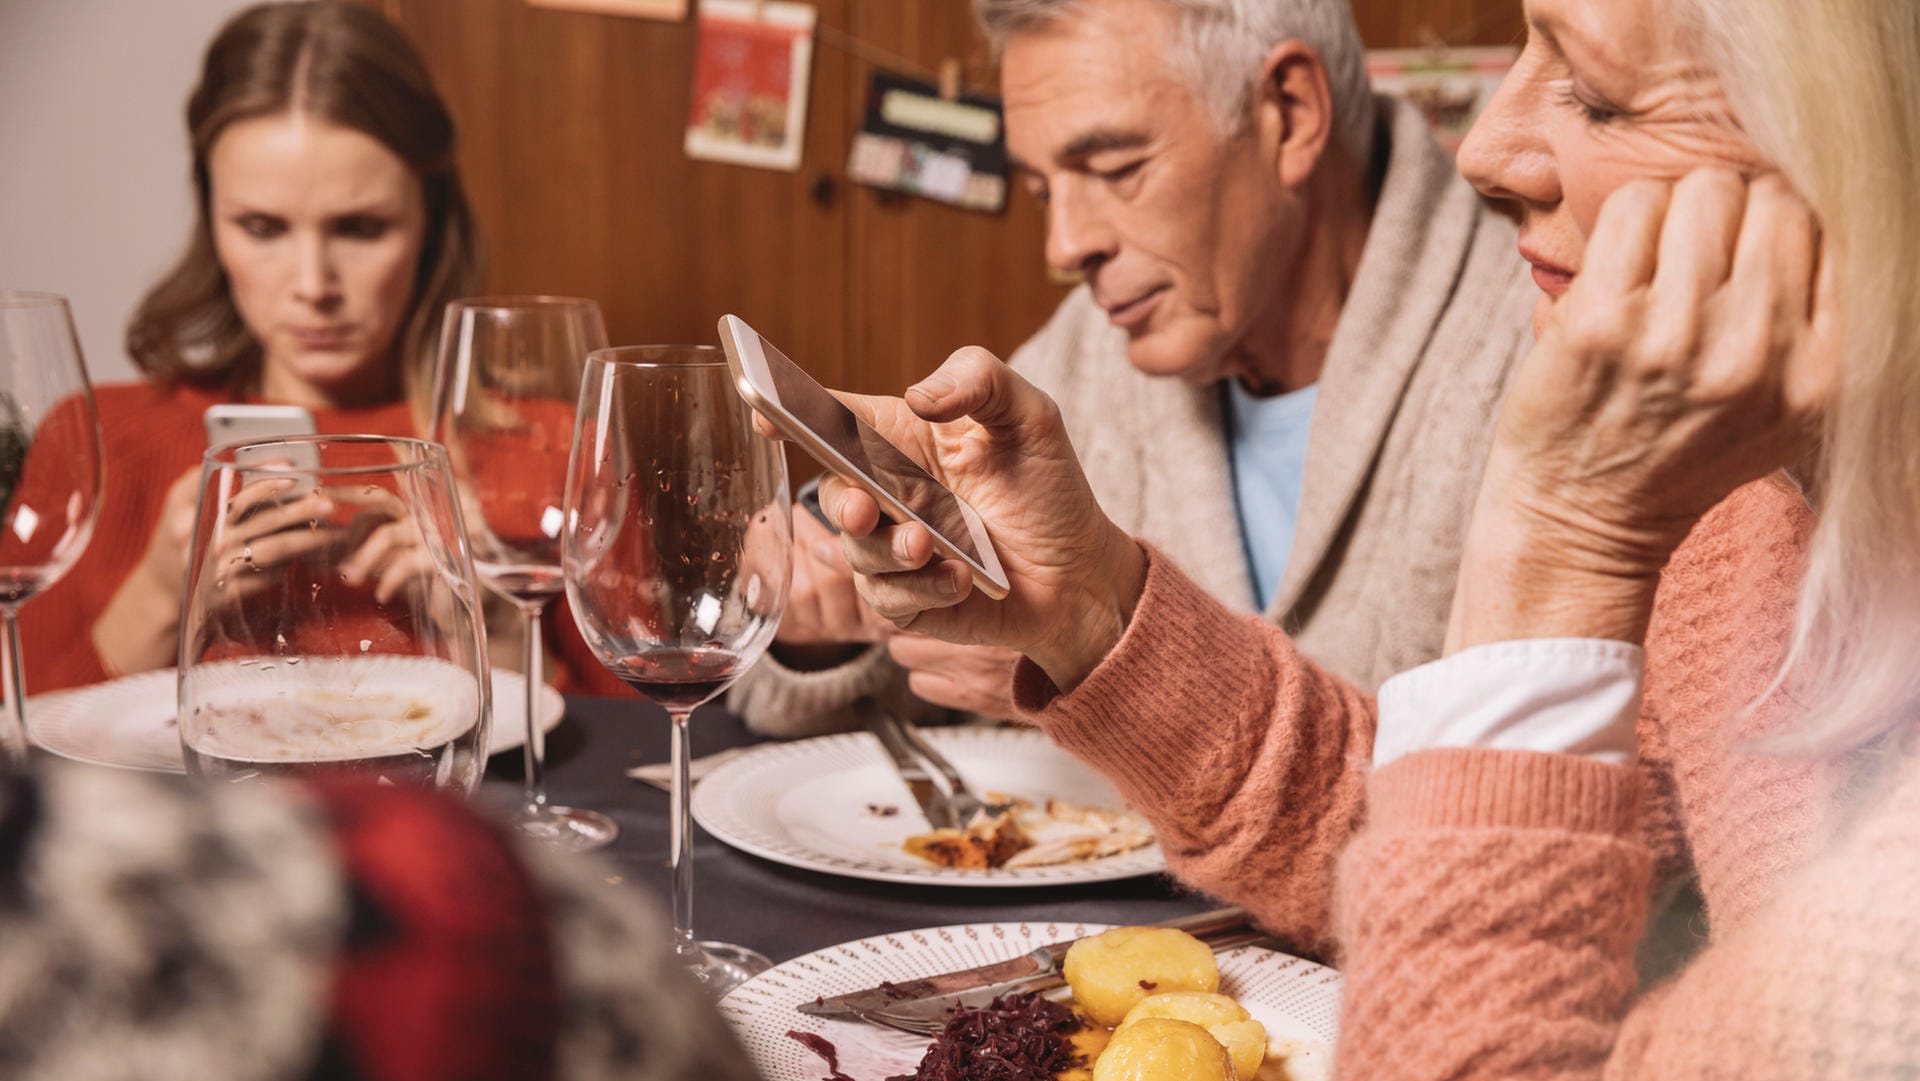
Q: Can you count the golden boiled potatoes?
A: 3